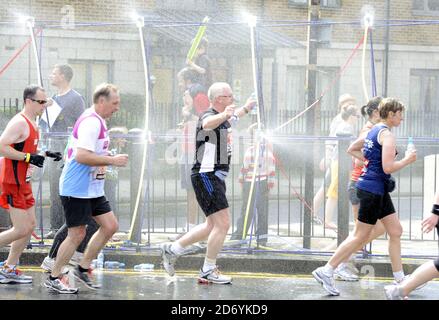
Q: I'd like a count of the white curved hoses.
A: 4